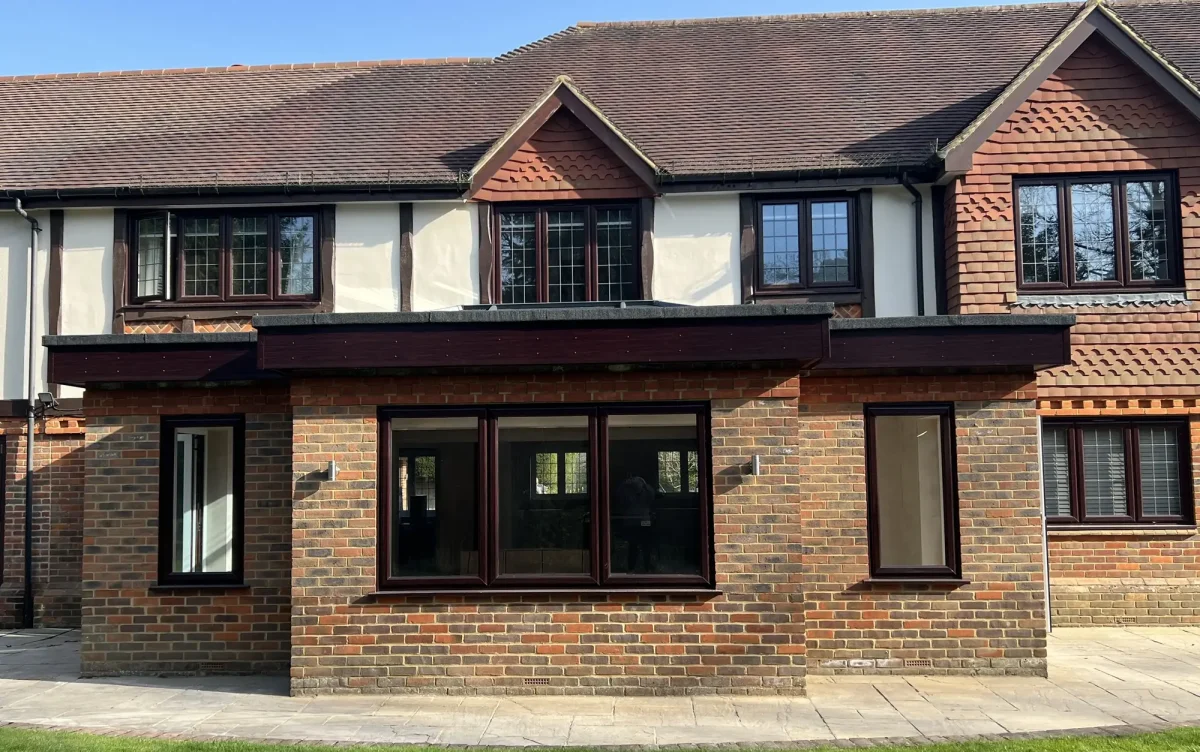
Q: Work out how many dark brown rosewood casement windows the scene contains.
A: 8